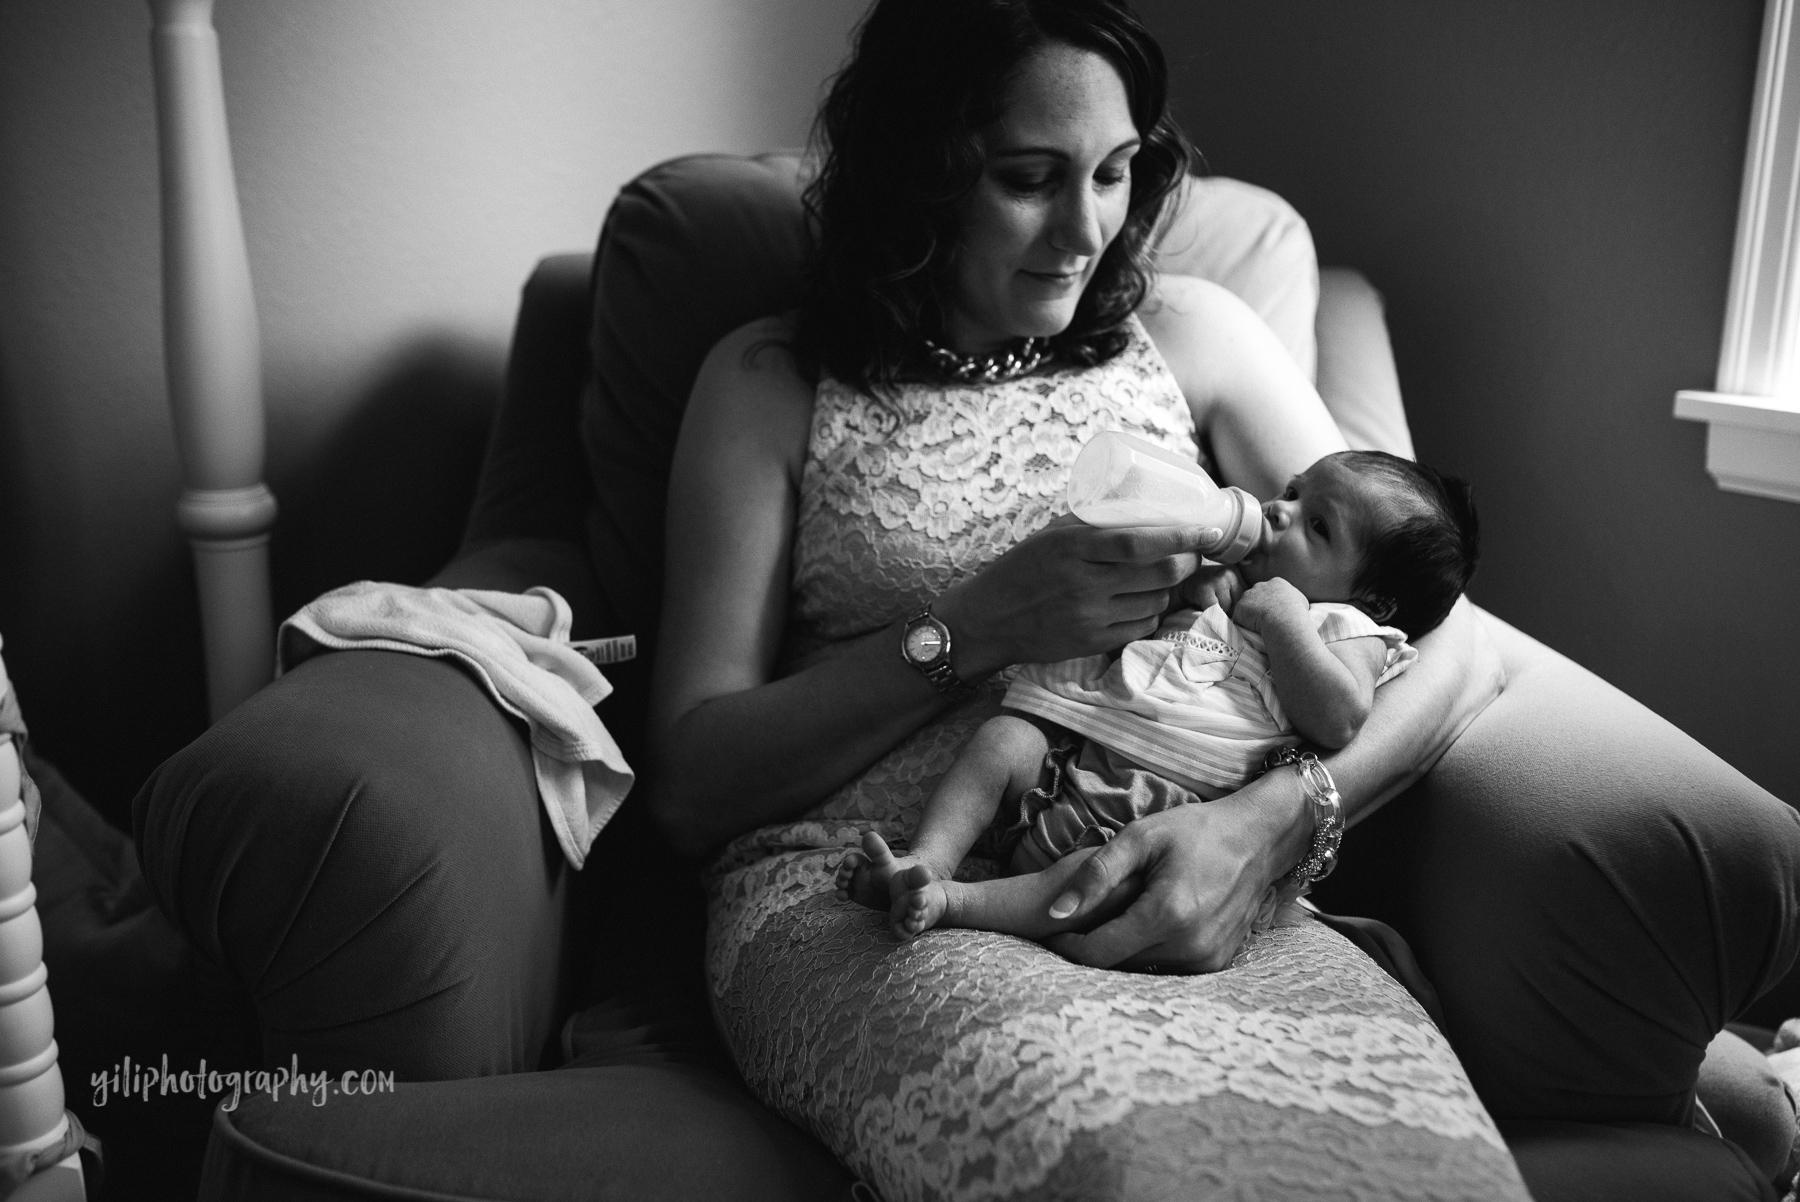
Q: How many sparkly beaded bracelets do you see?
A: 1